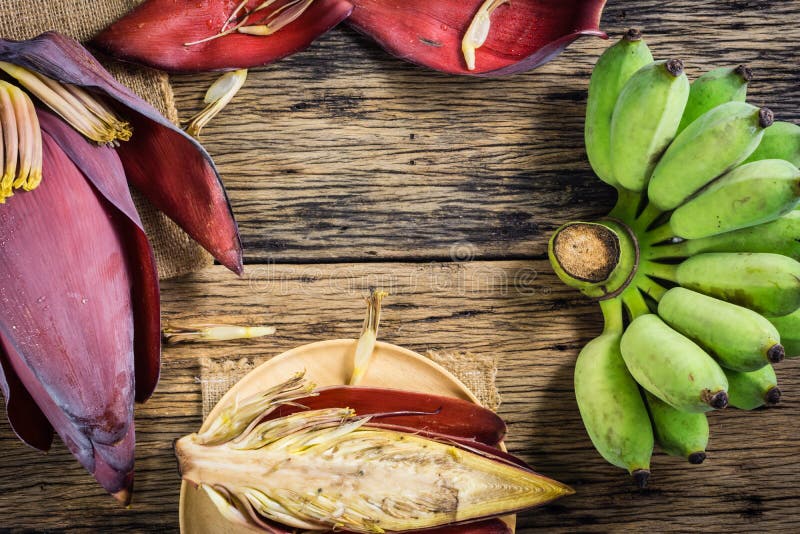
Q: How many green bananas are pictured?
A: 14